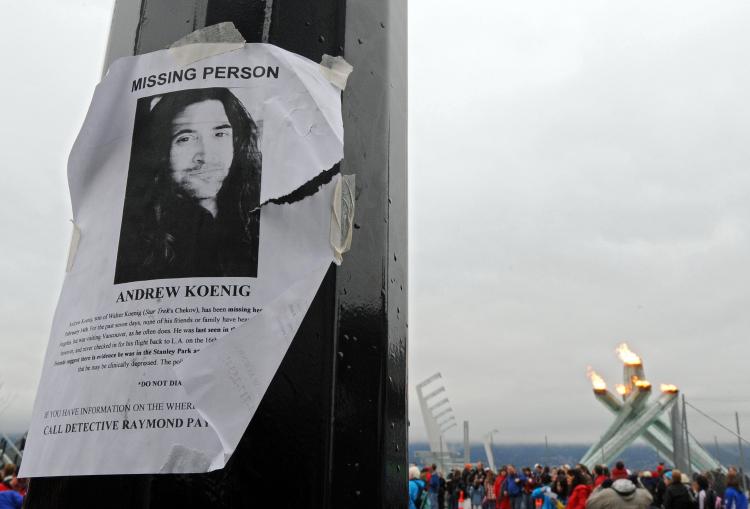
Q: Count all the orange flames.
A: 5